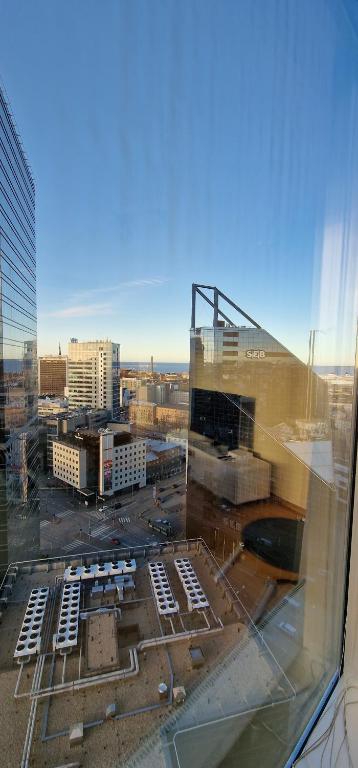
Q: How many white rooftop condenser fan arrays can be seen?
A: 5